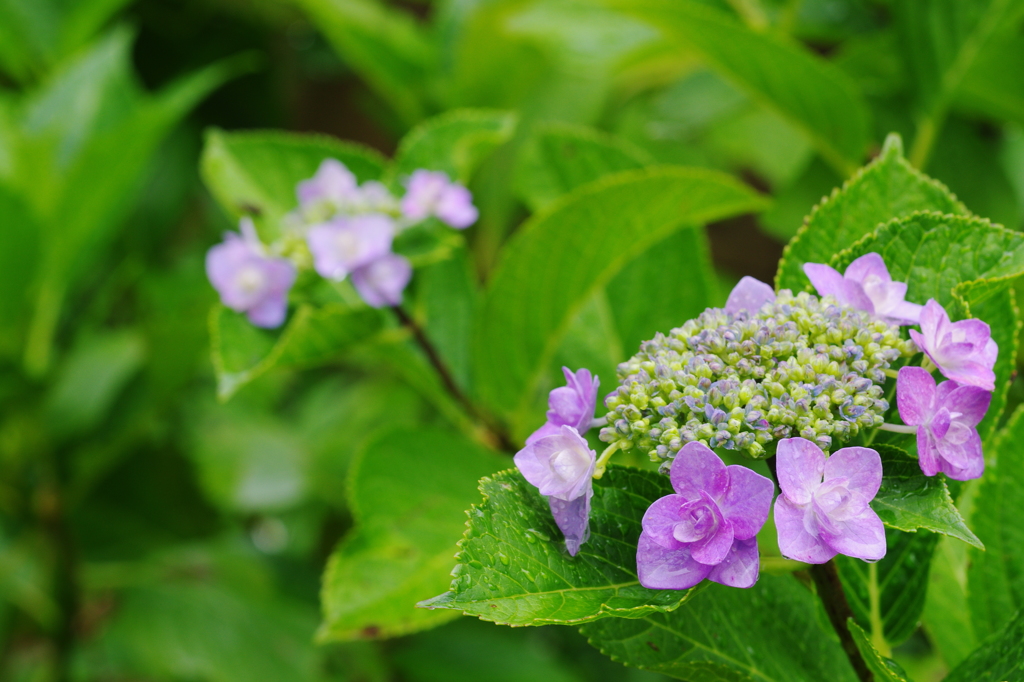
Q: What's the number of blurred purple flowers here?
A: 5